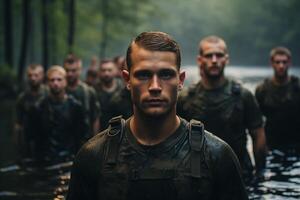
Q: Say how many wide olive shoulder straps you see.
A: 2